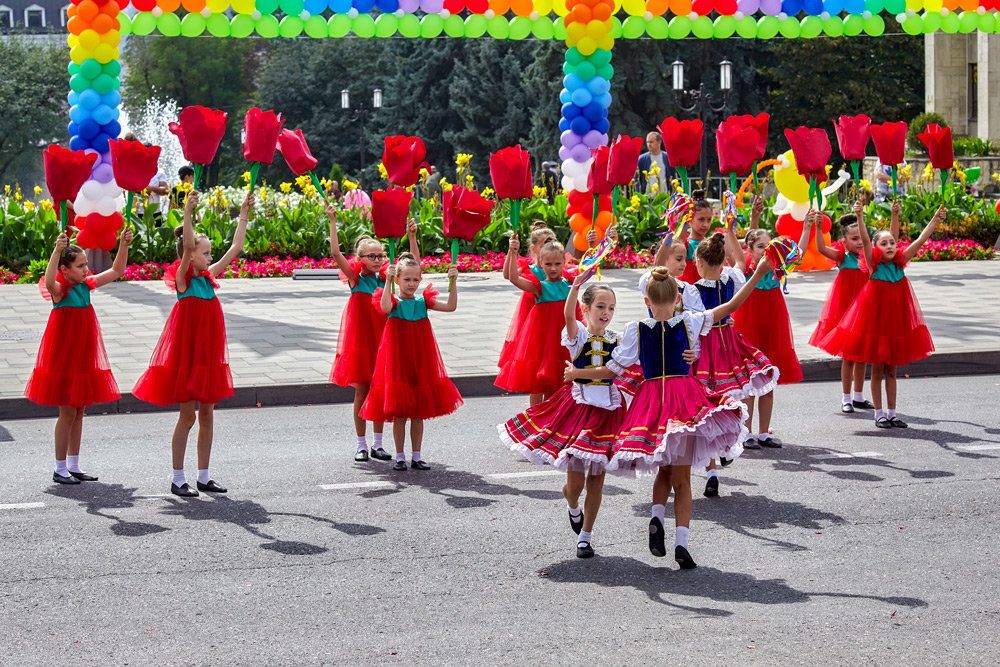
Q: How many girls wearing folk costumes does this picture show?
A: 4